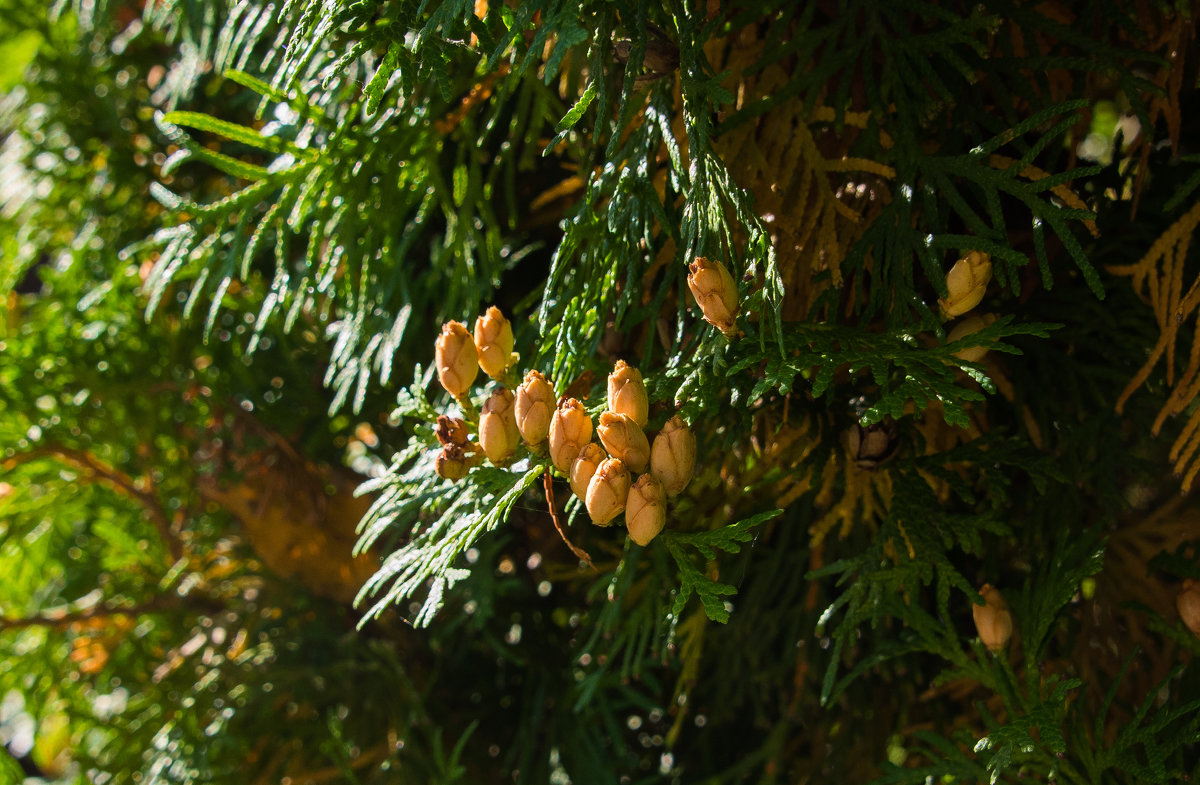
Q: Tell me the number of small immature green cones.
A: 0